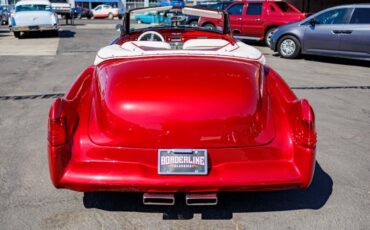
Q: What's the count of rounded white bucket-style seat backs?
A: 2